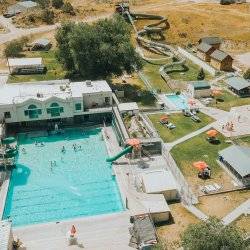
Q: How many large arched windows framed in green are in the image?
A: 2